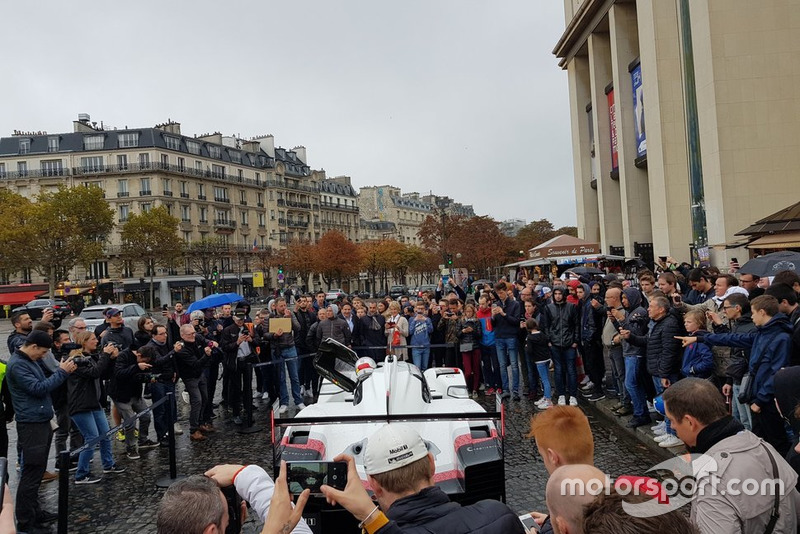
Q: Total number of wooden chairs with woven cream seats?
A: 0